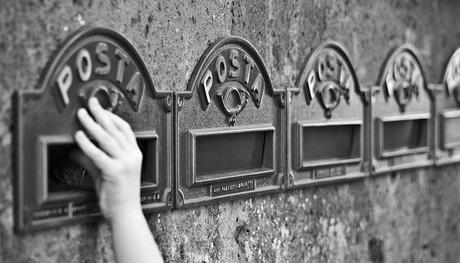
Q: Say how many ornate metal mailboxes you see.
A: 5